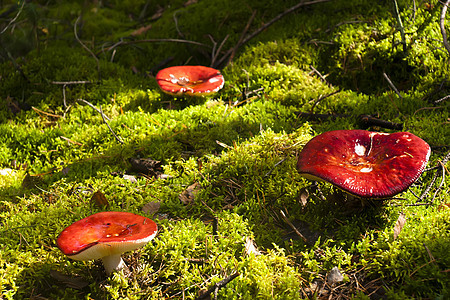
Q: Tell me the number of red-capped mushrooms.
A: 3